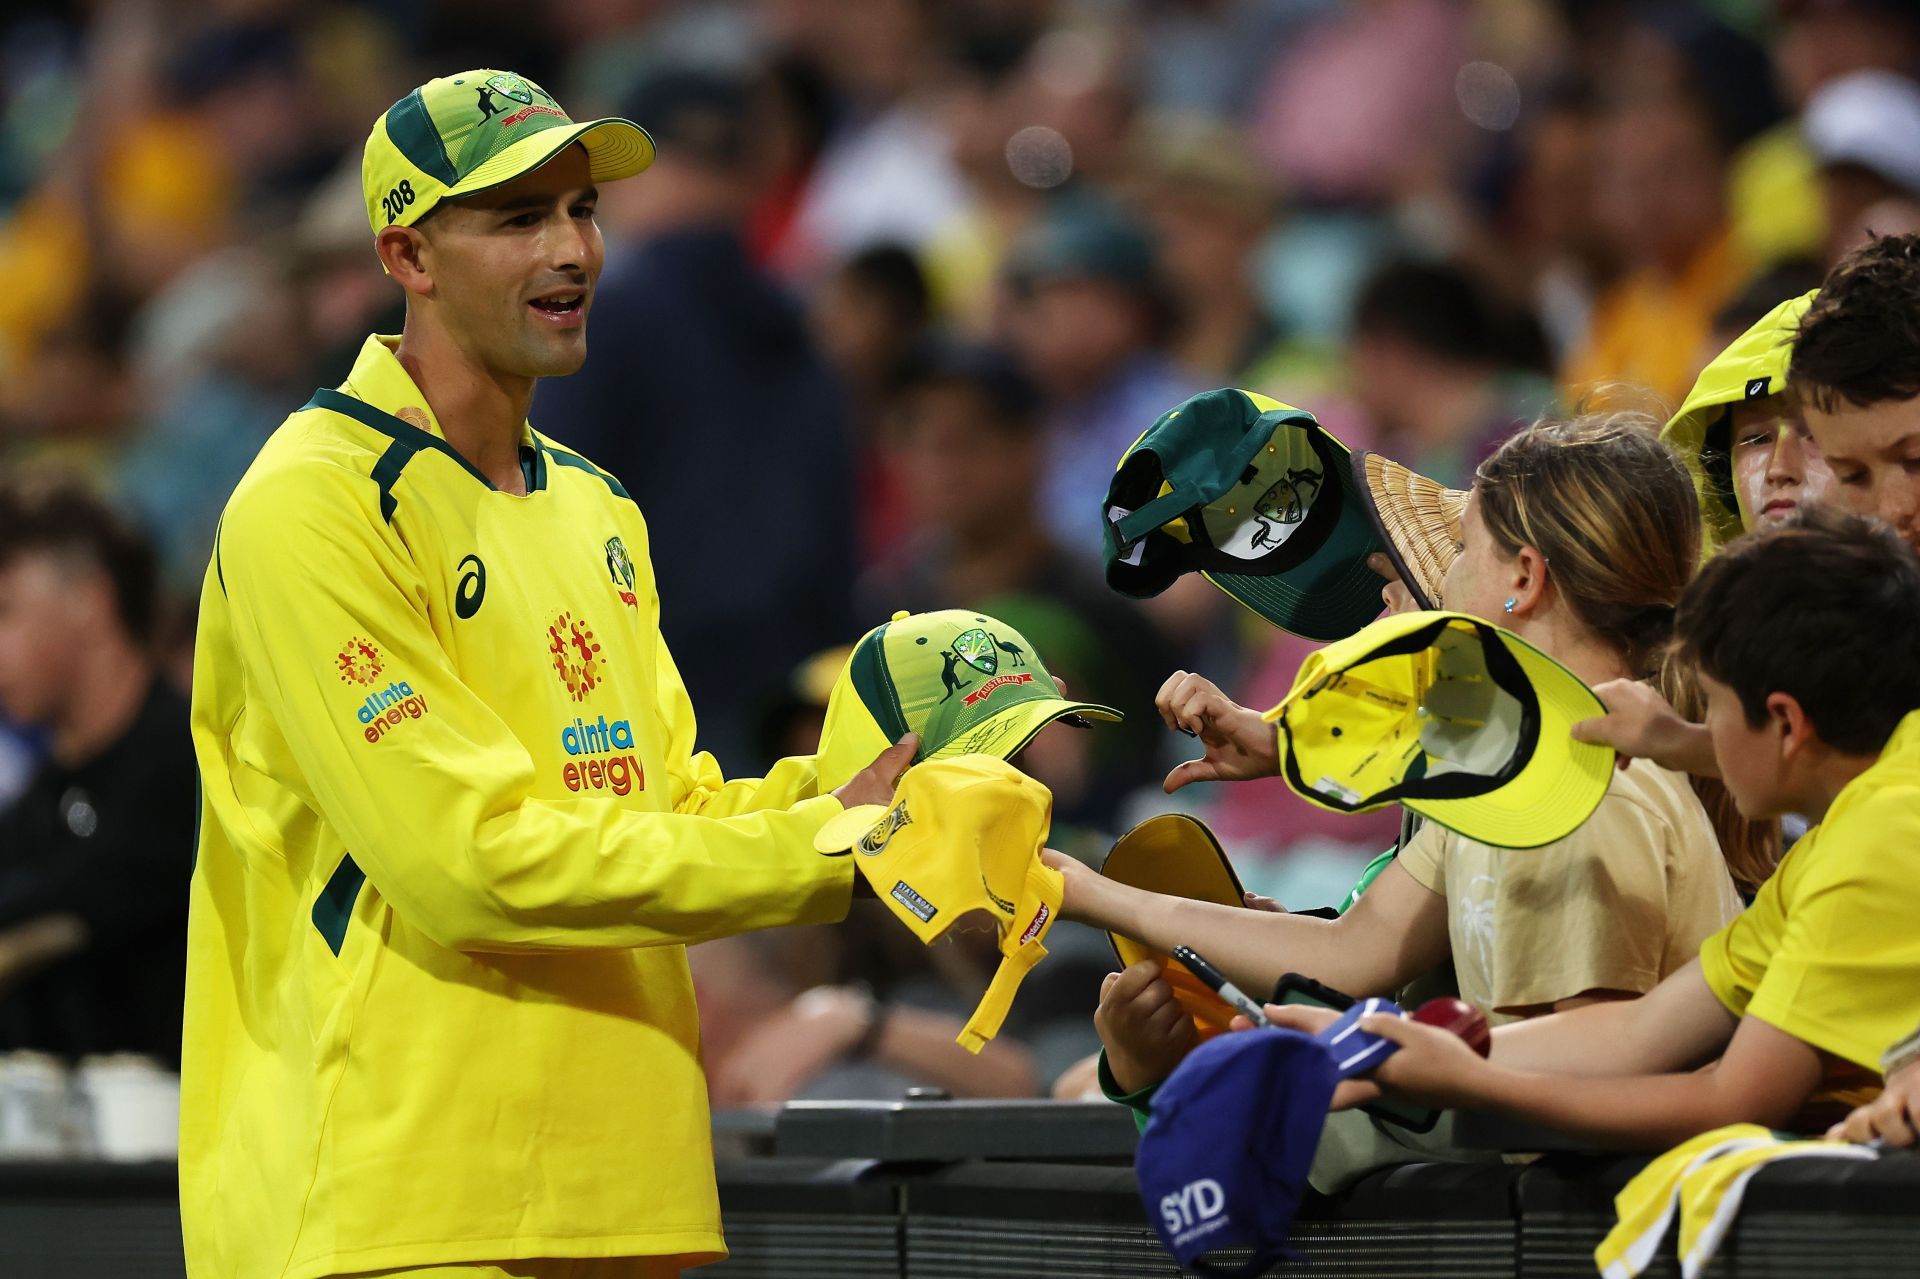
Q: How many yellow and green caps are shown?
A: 4